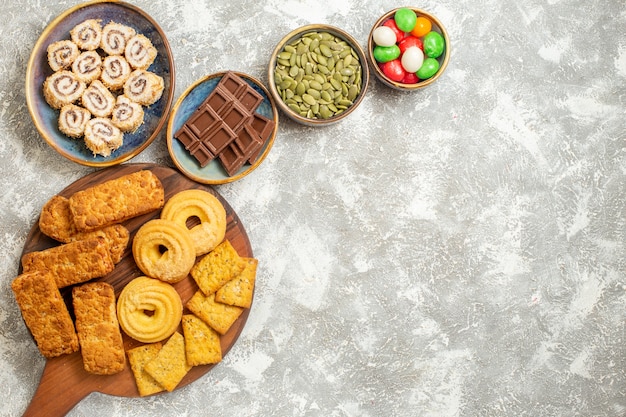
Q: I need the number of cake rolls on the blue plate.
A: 12